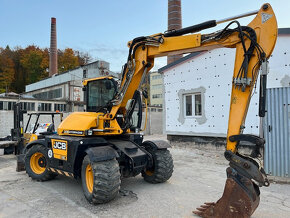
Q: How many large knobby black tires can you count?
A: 3